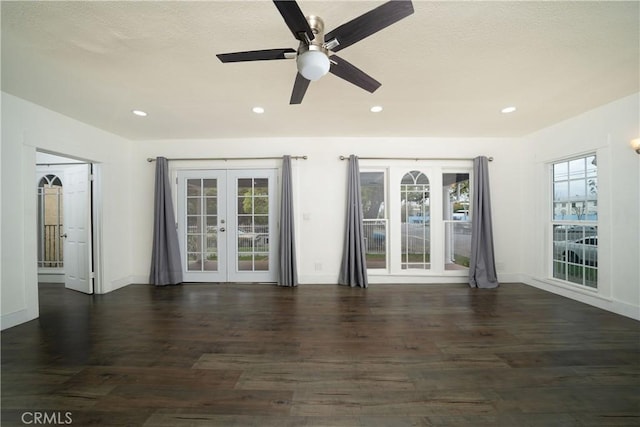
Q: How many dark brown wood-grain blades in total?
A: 5